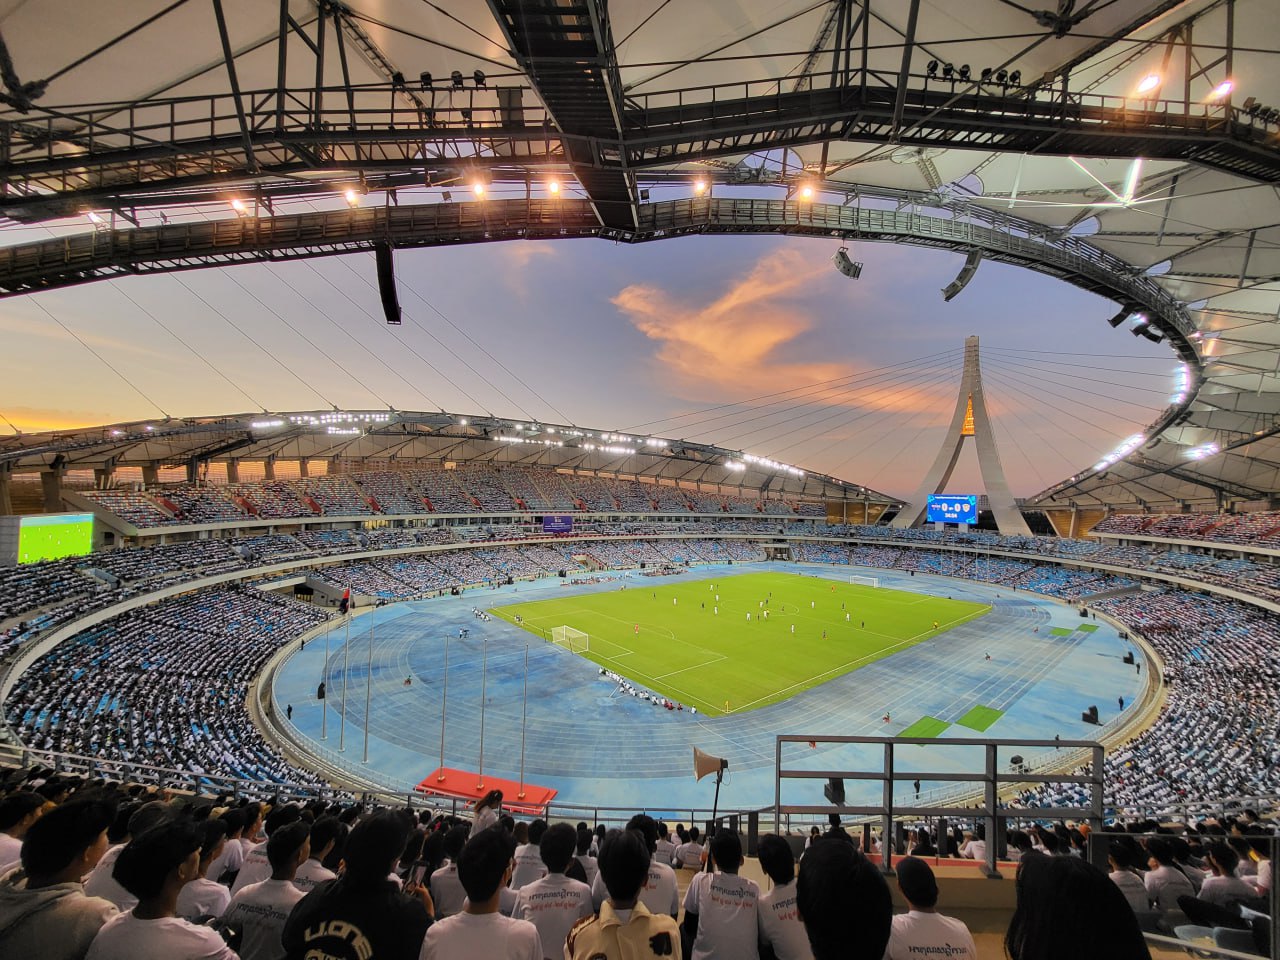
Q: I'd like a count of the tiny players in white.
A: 10